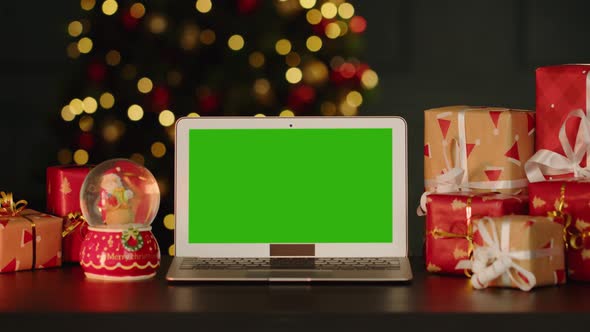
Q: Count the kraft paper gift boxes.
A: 3